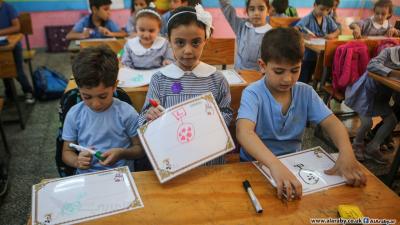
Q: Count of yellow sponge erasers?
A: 1